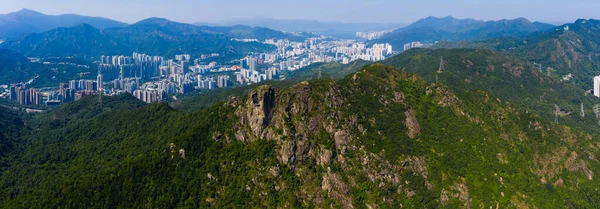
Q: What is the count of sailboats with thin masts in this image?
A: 0